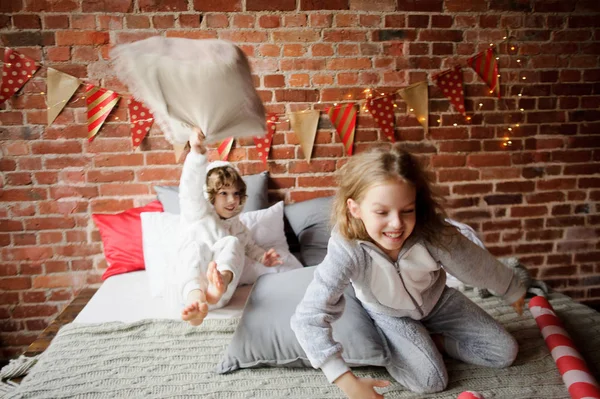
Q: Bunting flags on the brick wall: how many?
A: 13